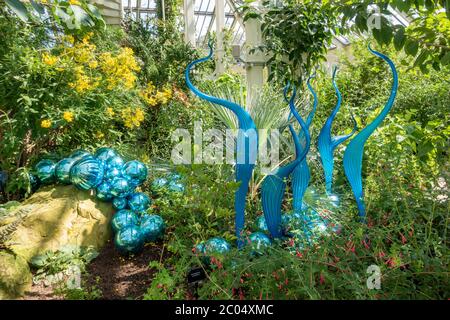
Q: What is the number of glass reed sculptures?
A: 5